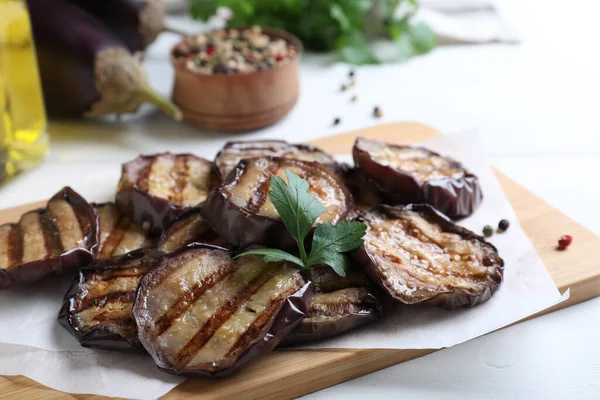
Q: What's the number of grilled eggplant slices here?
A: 11